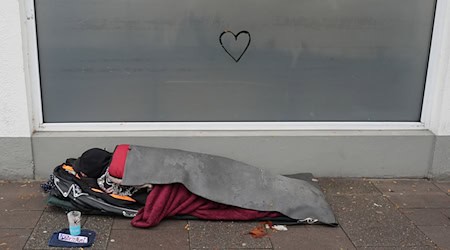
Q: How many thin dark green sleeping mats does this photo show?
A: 1